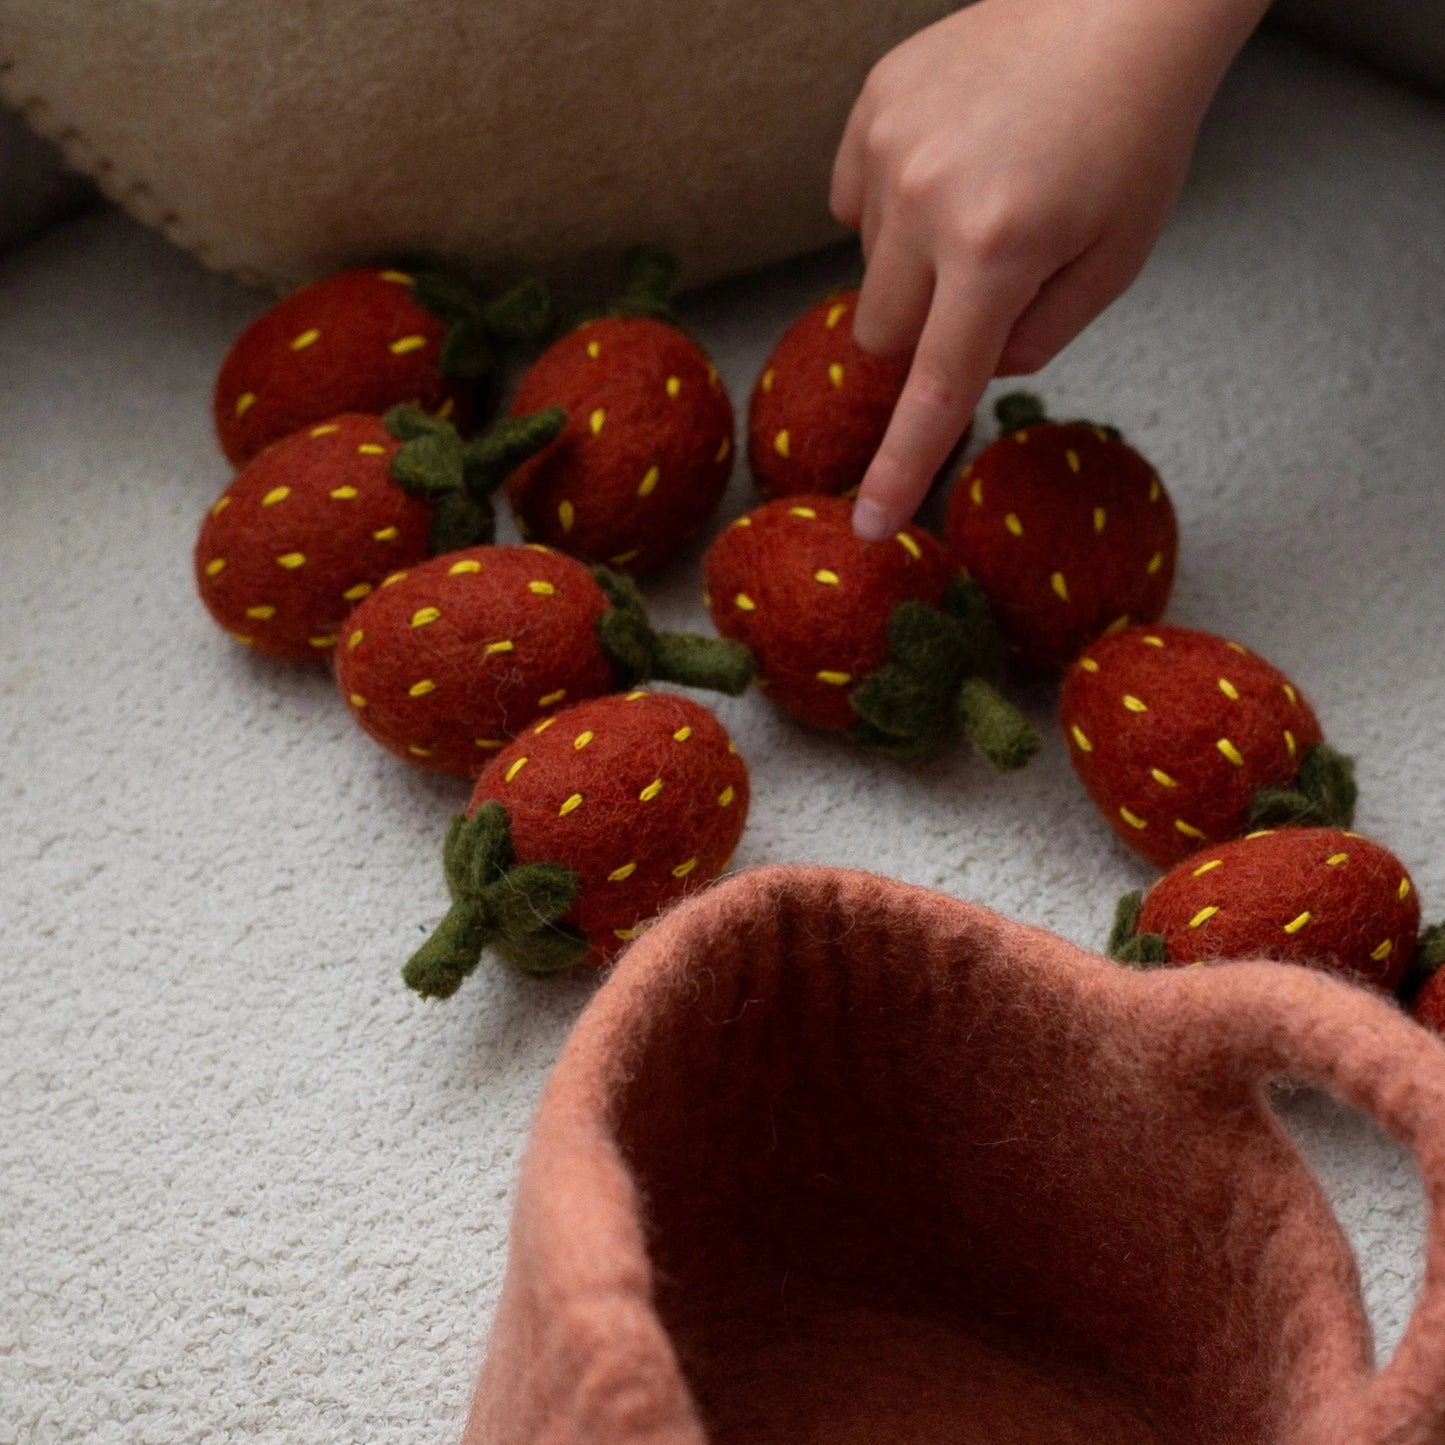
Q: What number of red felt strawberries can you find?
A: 11